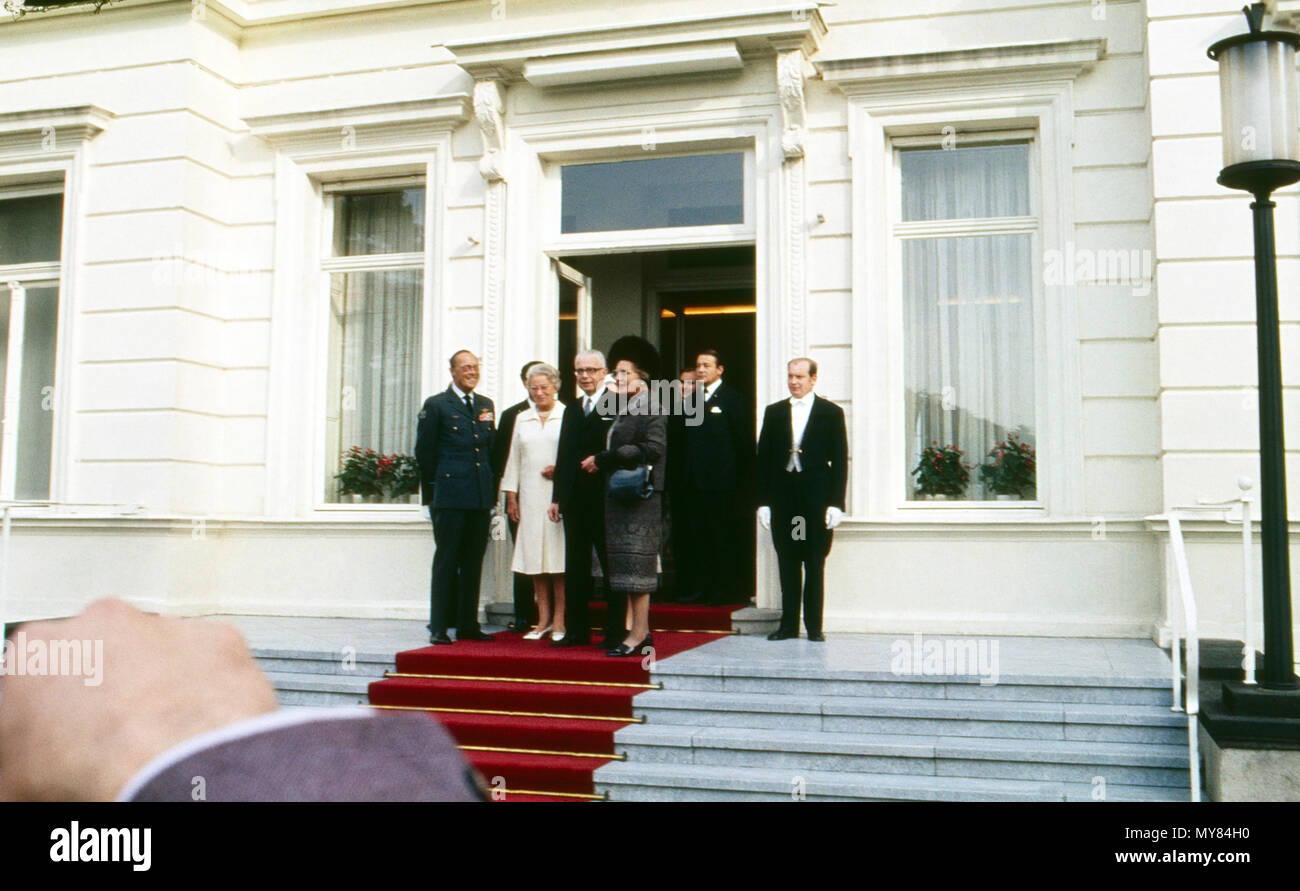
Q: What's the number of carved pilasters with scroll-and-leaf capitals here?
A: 2